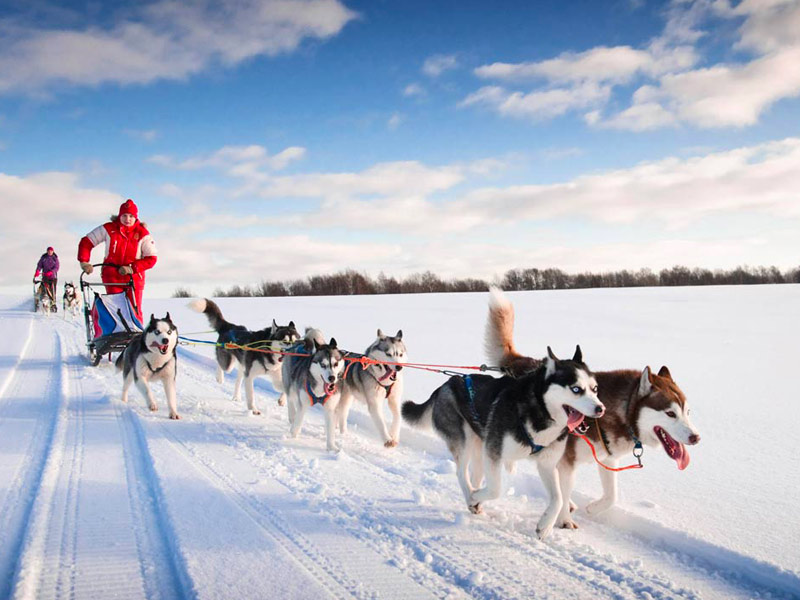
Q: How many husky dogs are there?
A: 8